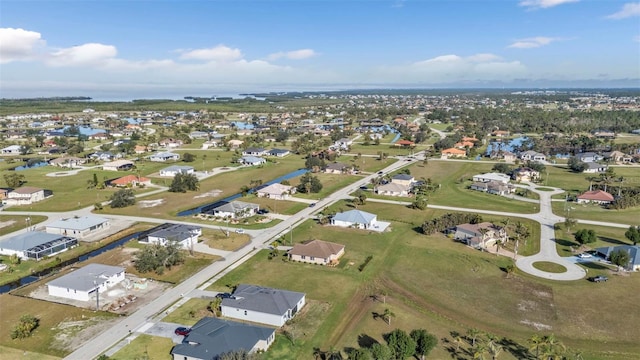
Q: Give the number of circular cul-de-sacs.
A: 4